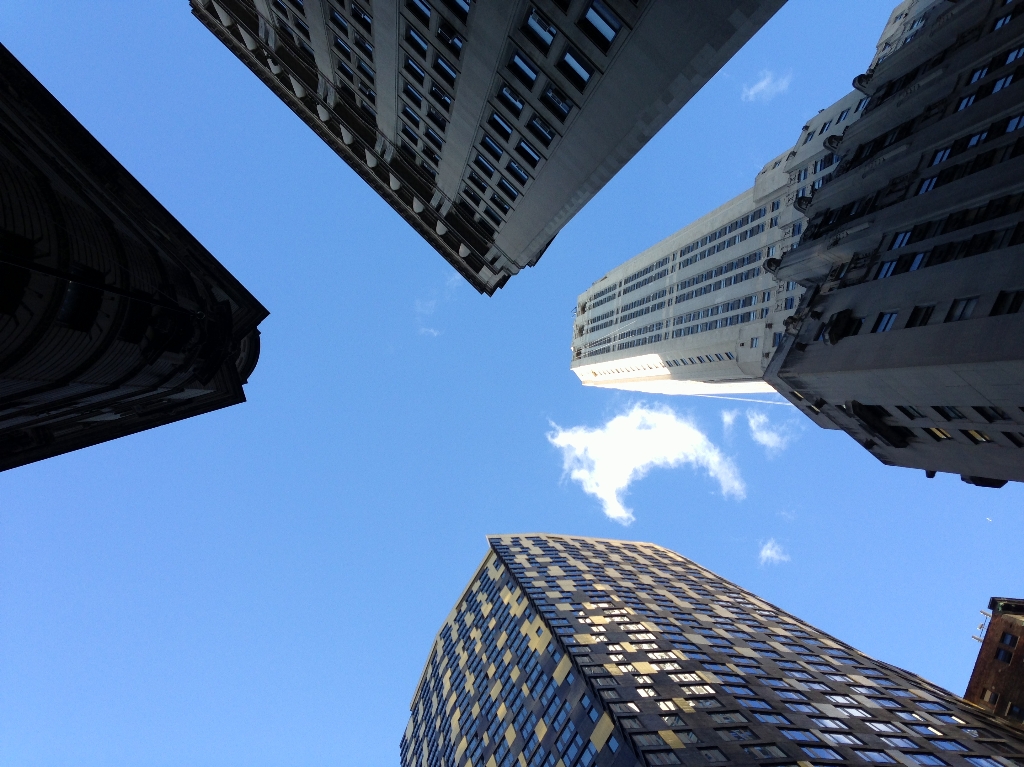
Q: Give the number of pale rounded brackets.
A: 11